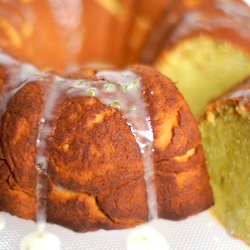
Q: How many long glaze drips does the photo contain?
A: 2